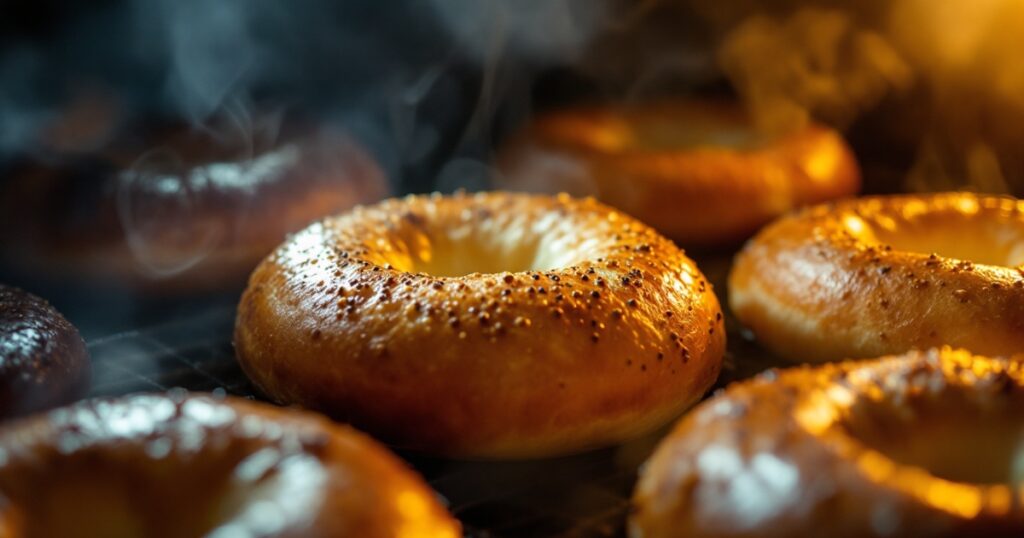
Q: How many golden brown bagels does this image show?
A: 5